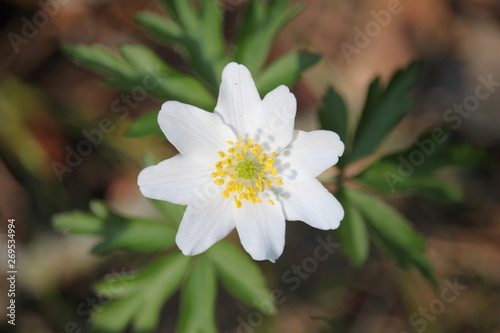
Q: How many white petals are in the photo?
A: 8